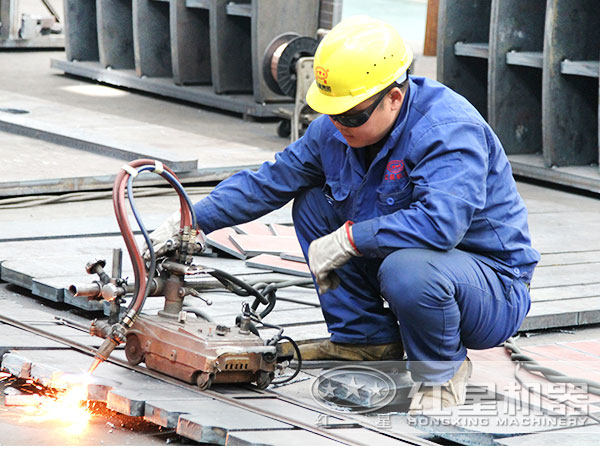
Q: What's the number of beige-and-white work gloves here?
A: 2